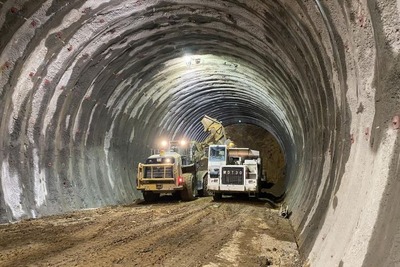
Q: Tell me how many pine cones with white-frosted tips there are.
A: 0